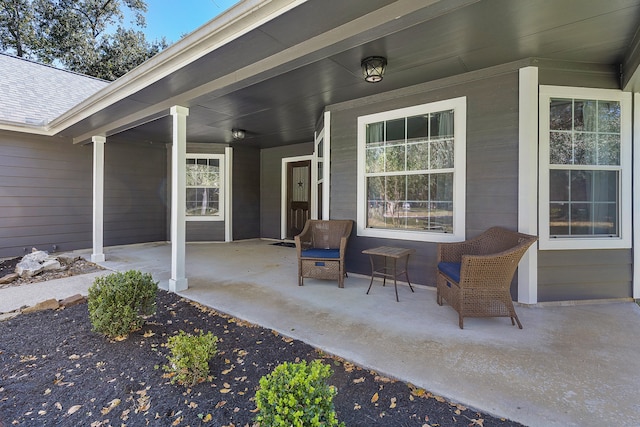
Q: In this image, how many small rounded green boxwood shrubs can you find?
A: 3